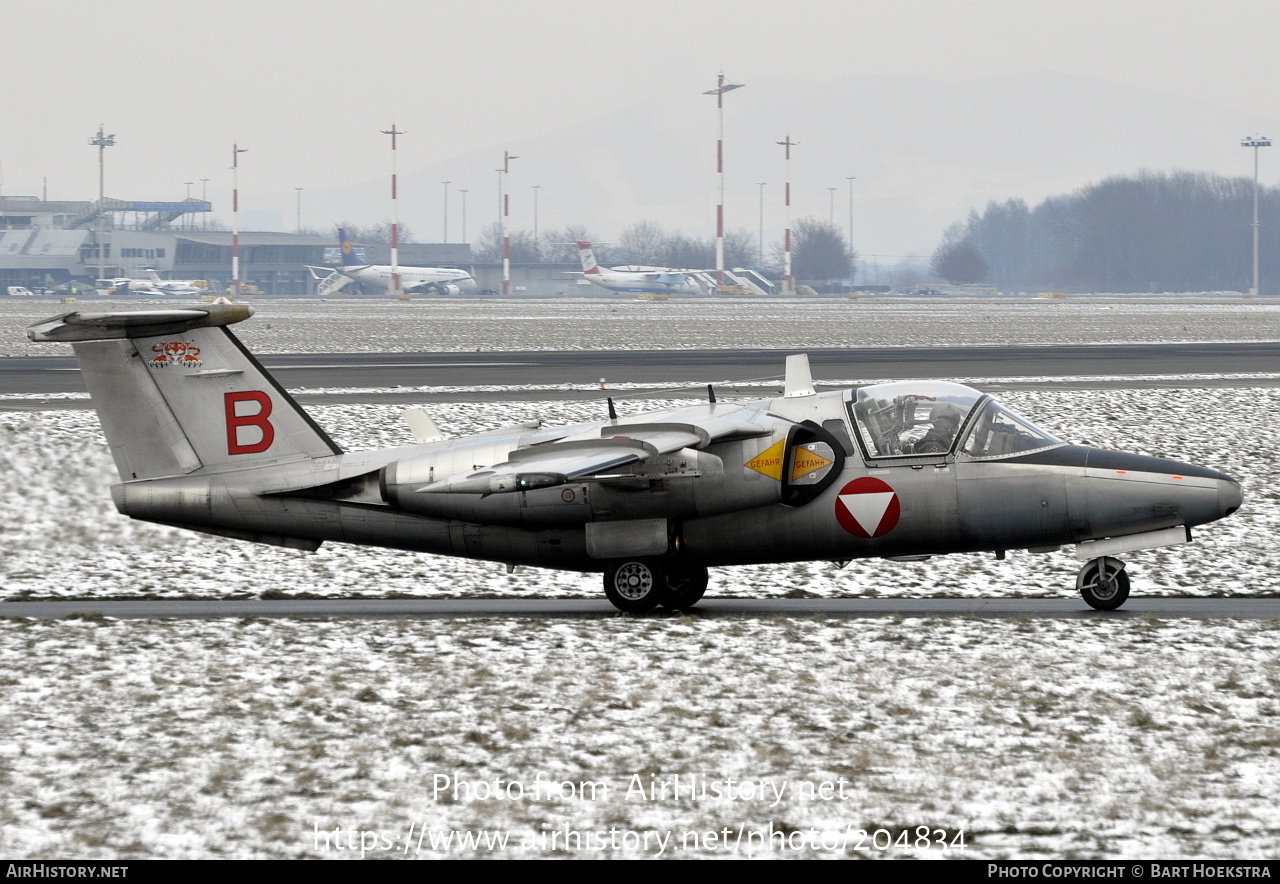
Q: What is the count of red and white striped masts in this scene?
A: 5